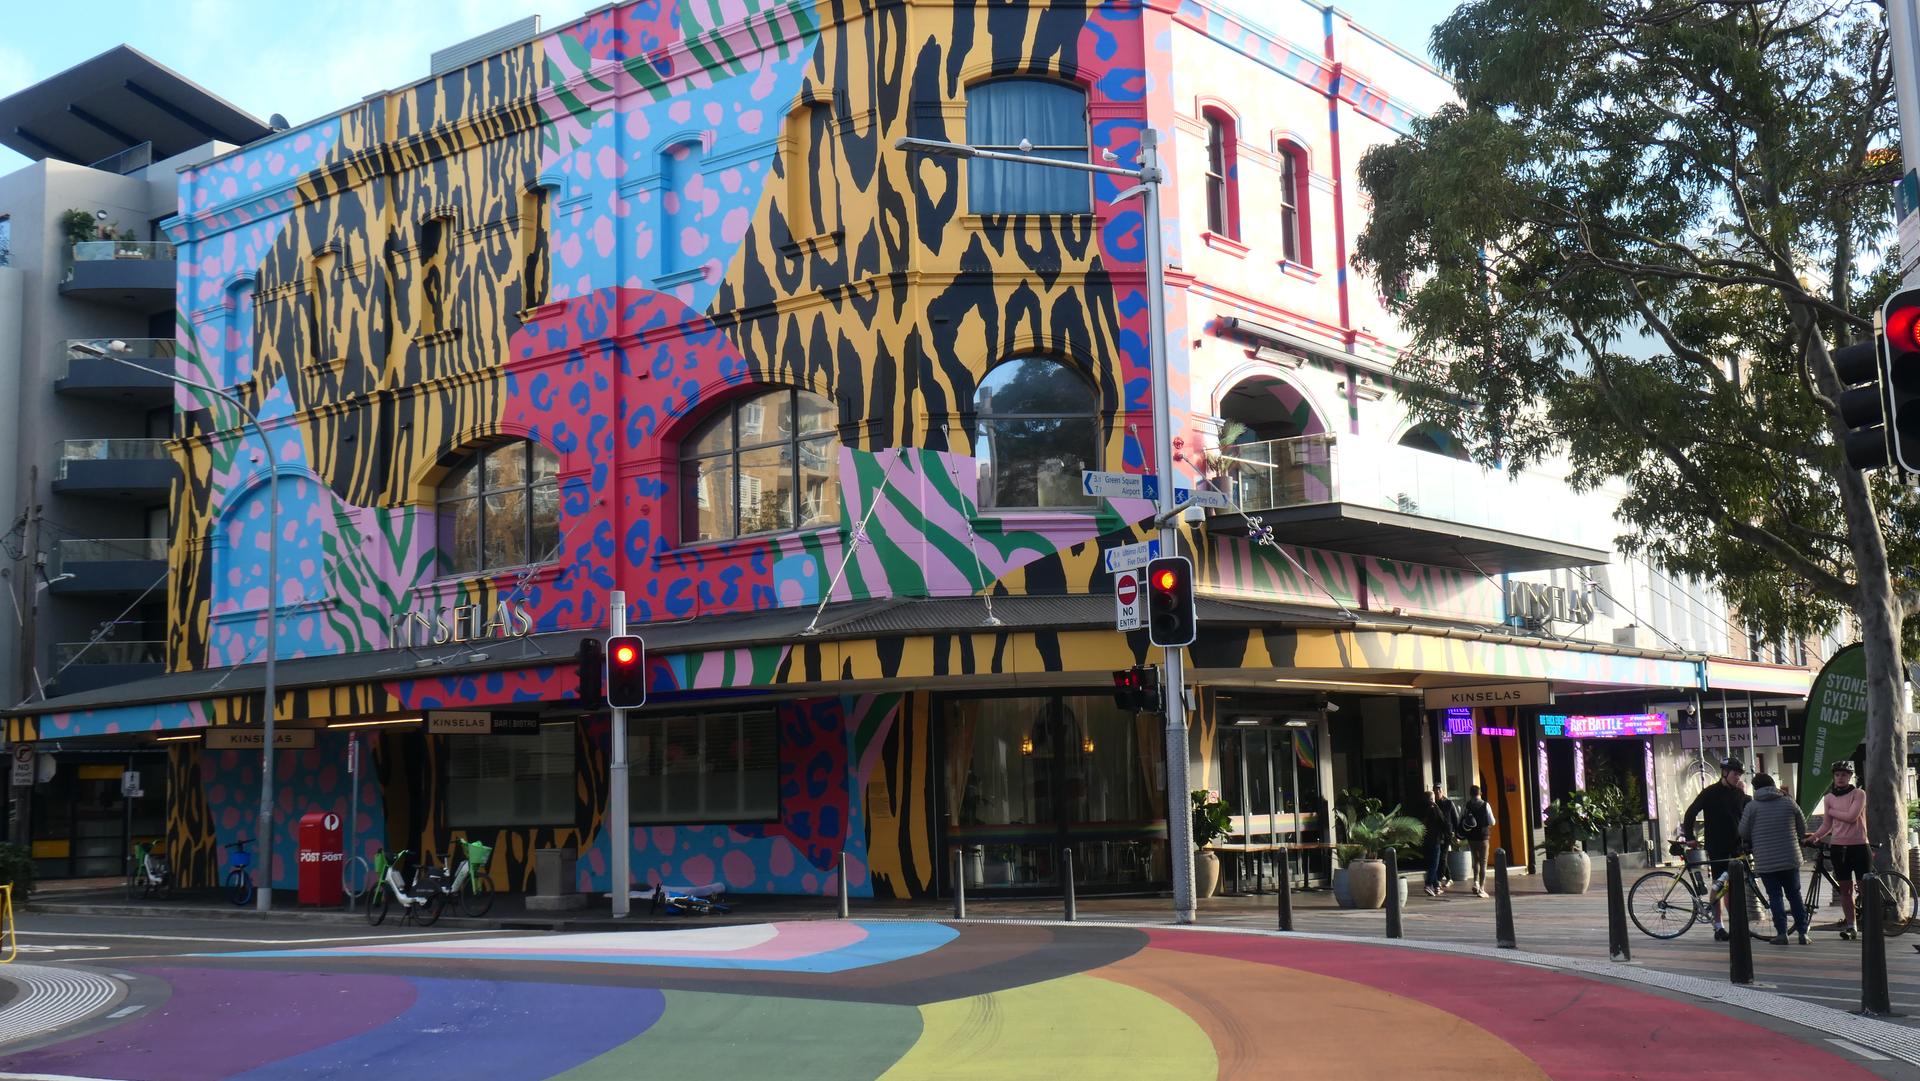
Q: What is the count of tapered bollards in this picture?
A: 9